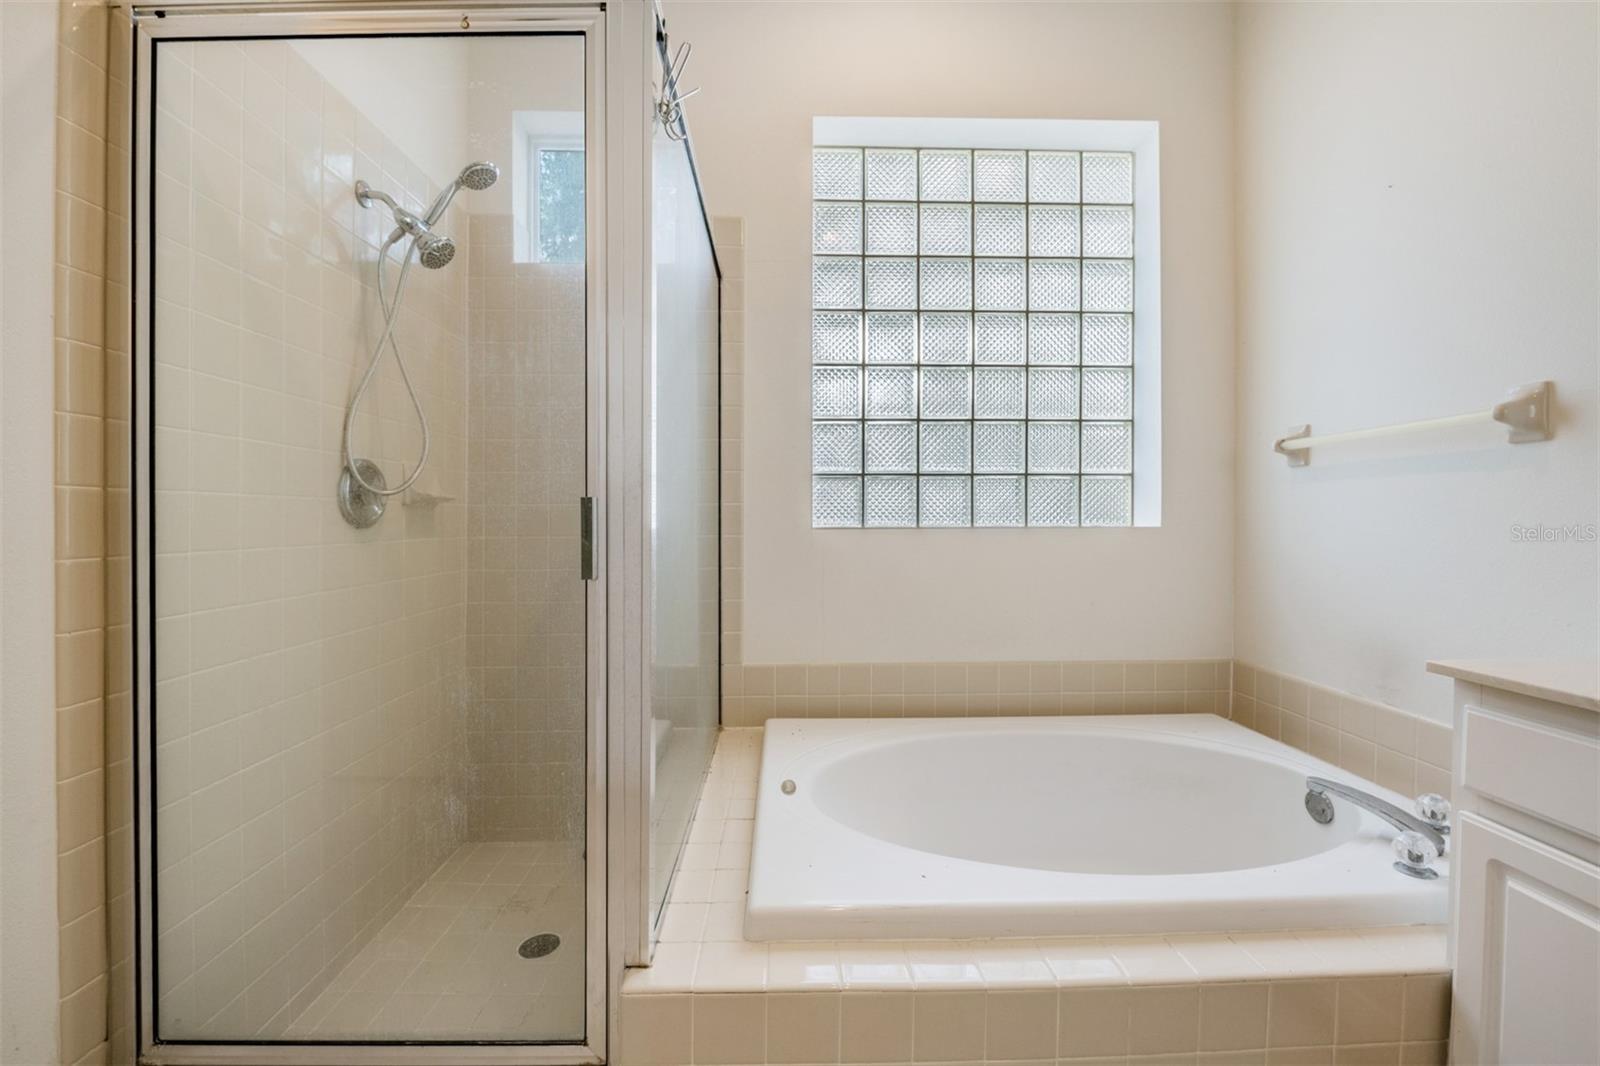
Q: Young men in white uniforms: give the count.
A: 0